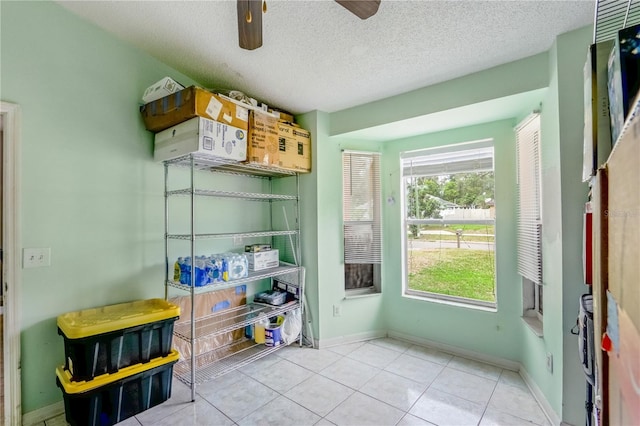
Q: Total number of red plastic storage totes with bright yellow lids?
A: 0